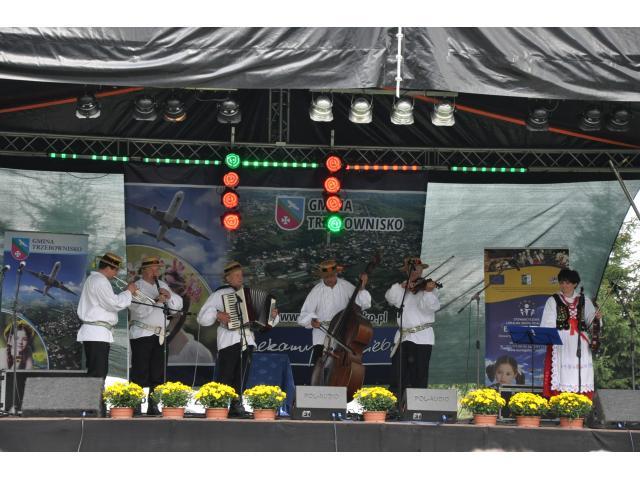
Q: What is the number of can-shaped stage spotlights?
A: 11